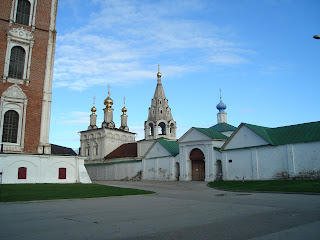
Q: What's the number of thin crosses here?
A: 5